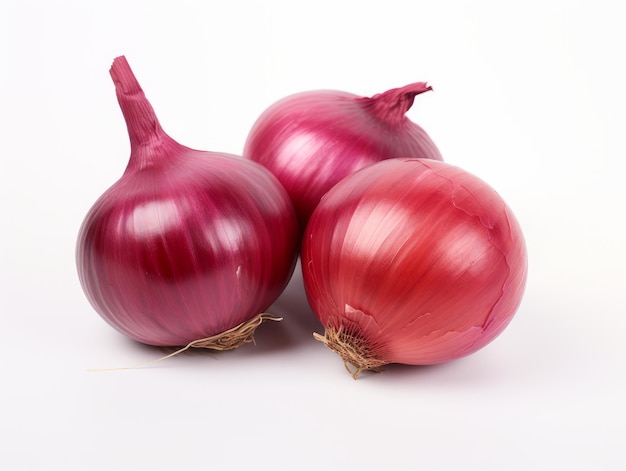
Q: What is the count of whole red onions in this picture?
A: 3